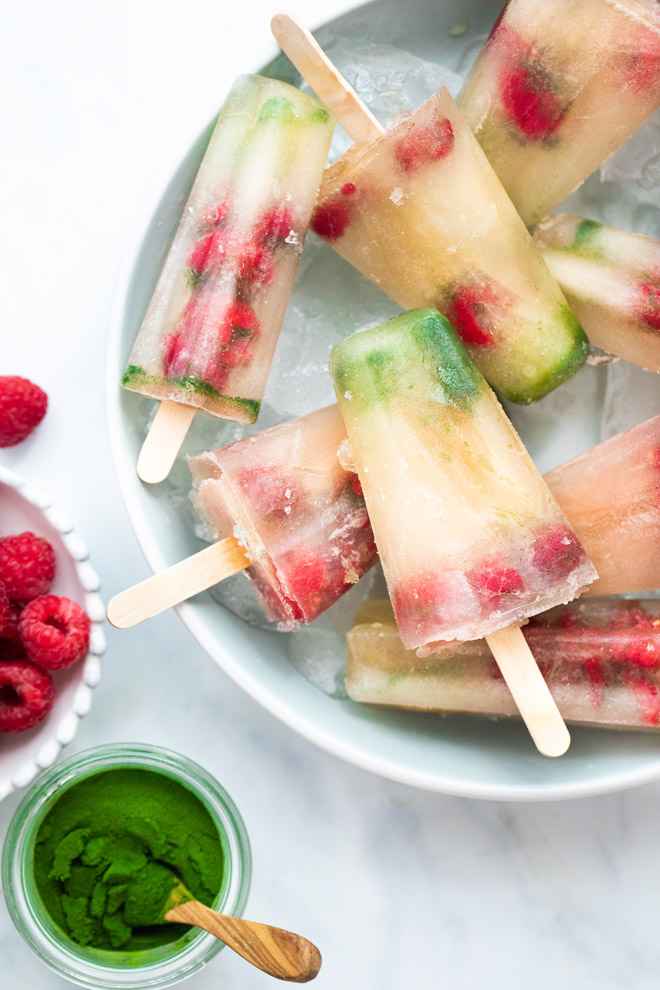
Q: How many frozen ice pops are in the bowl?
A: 8